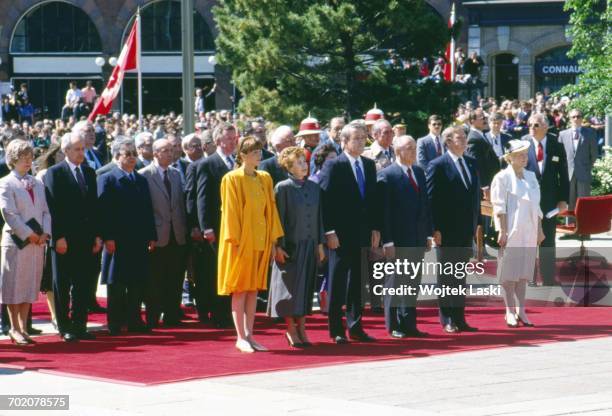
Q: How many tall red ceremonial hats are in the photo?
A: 2